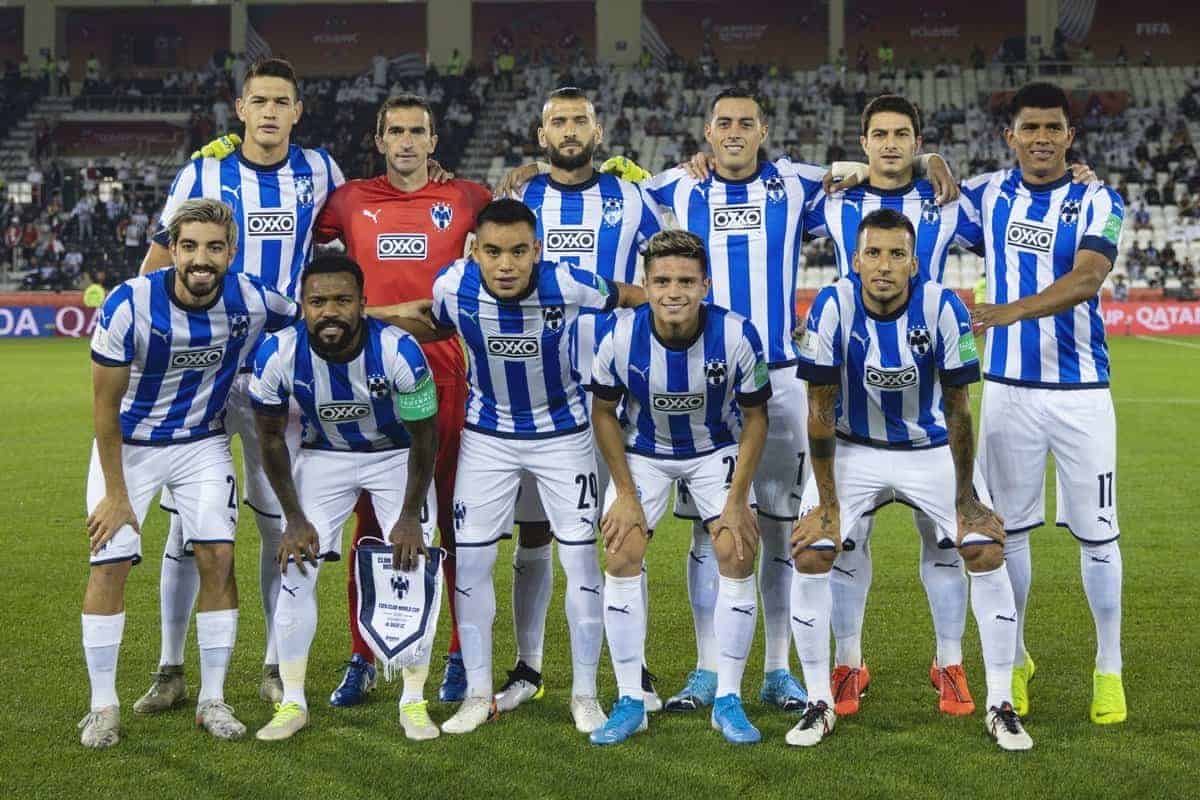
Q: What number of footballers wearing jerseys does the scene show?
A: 11